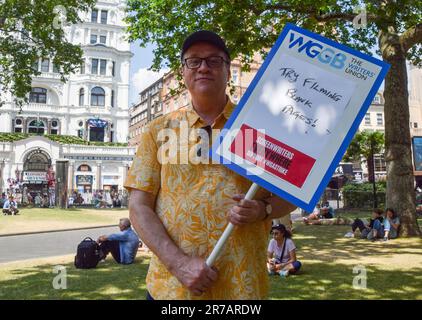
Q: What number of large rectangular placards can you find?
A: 1